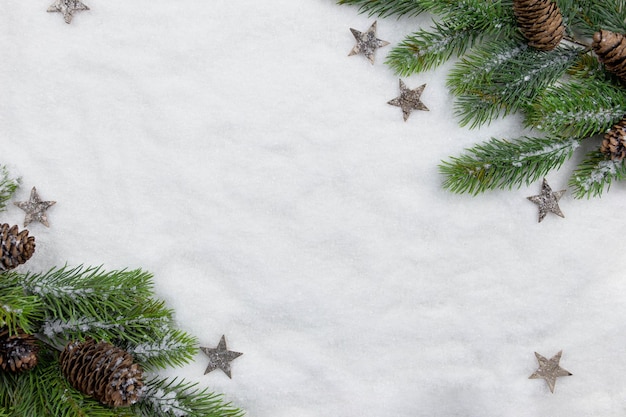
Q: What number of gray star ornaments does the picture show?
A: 7